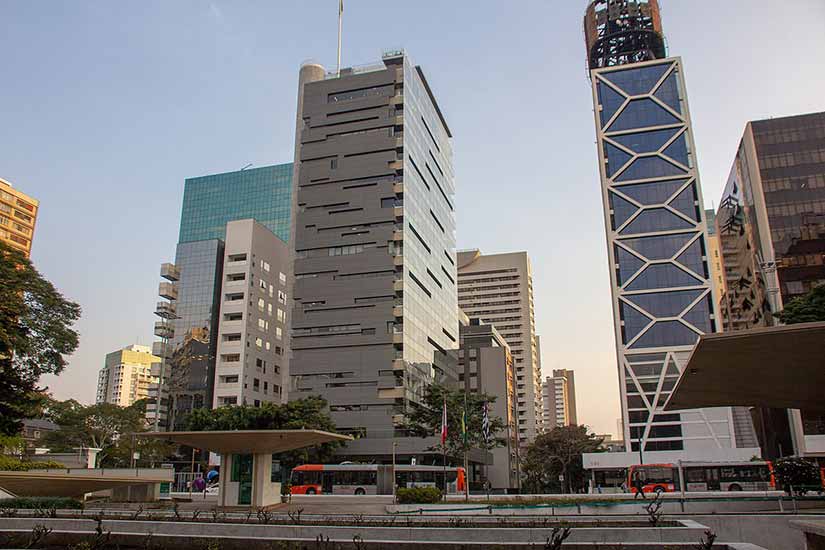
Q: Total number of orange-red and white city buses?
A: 2